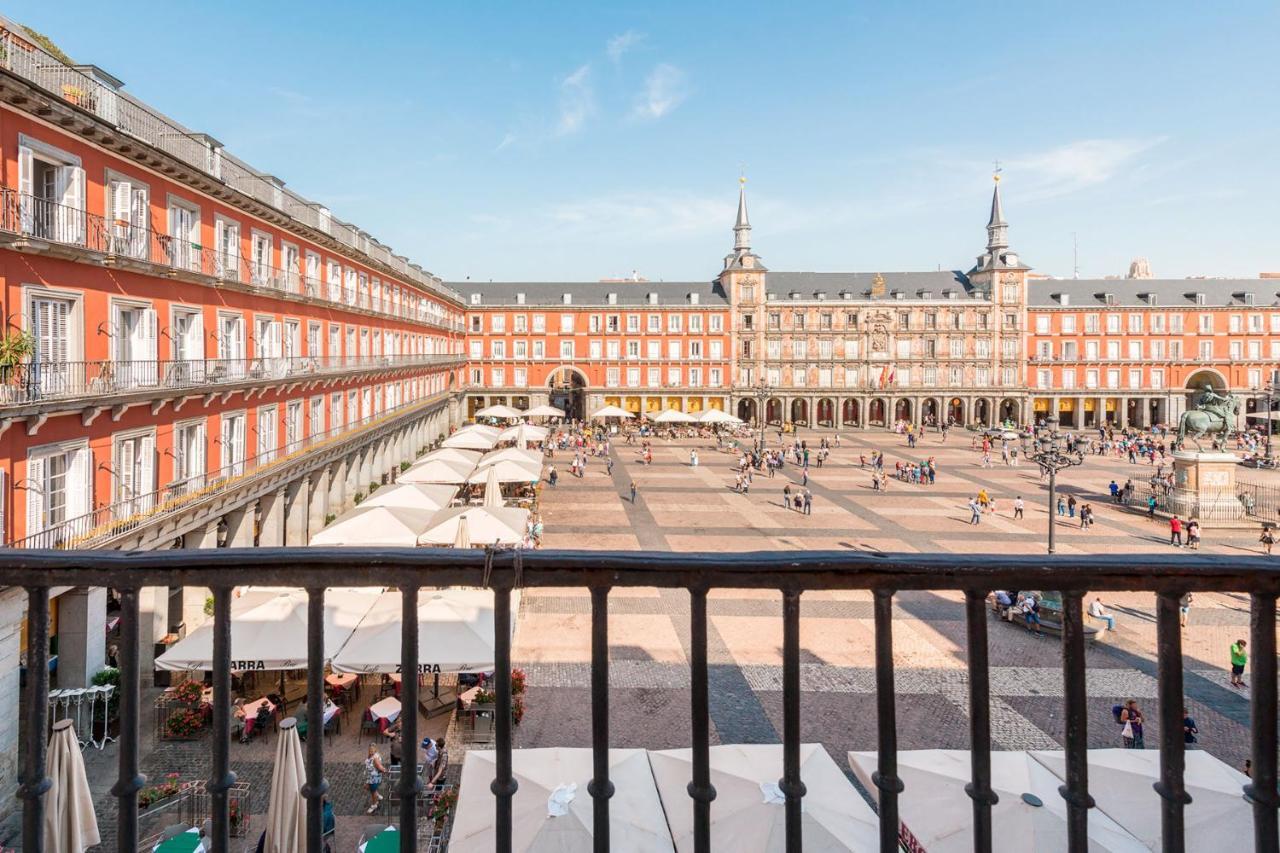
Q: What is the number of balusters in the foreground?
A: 14